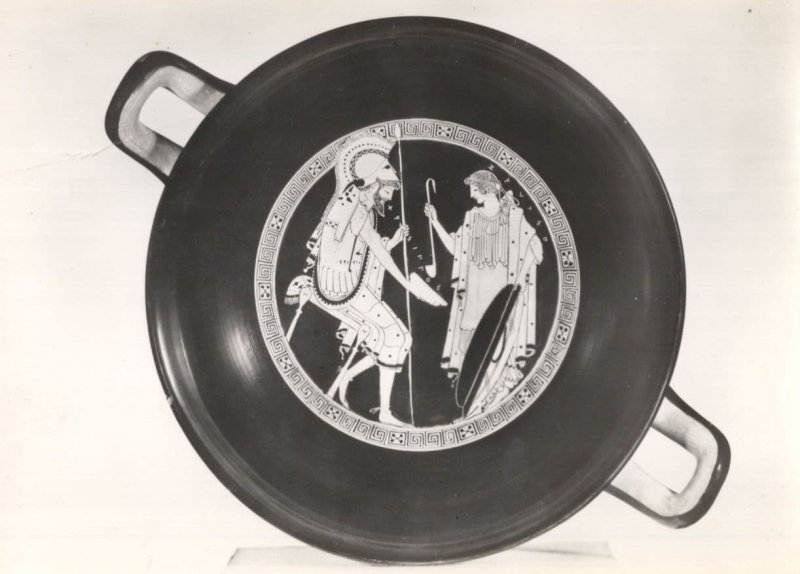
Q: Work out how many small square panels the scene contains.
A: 14